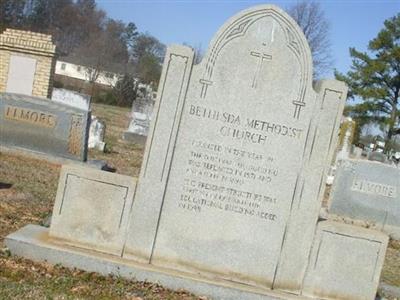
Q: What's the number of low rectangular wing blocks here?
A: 2